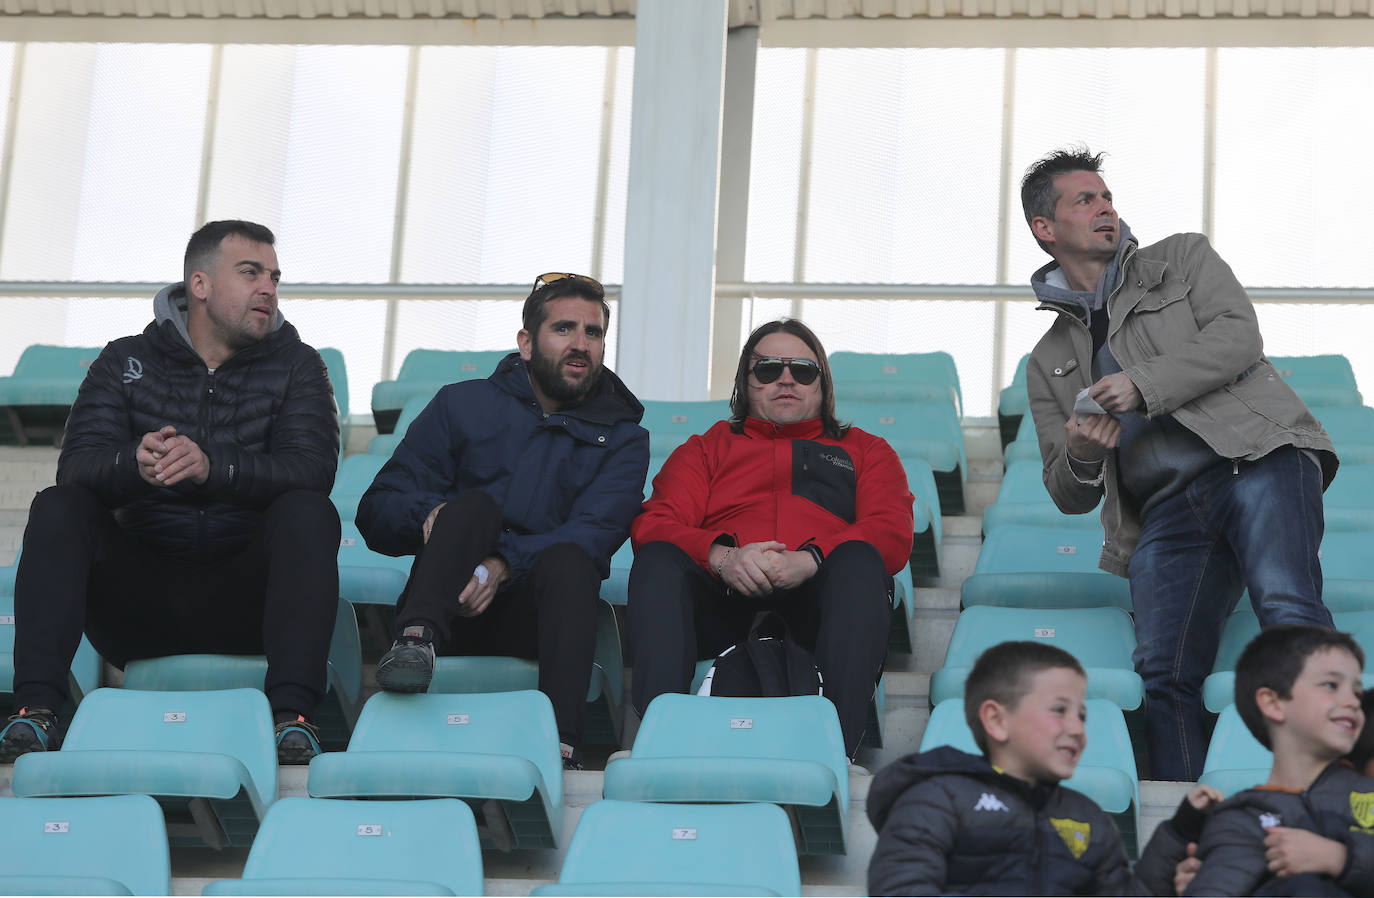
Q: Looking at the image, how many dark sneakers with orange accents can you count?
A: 2